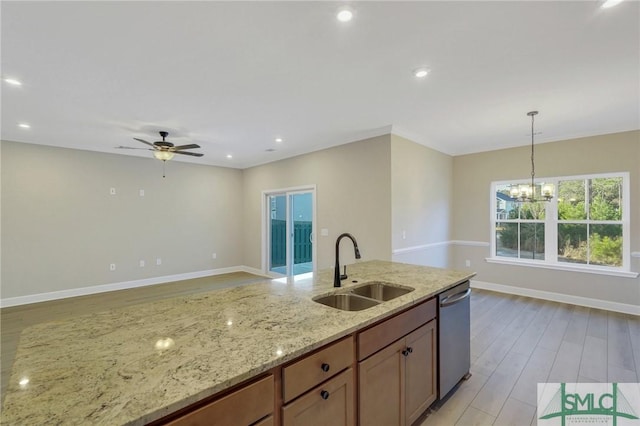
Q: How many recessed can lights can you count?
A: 7